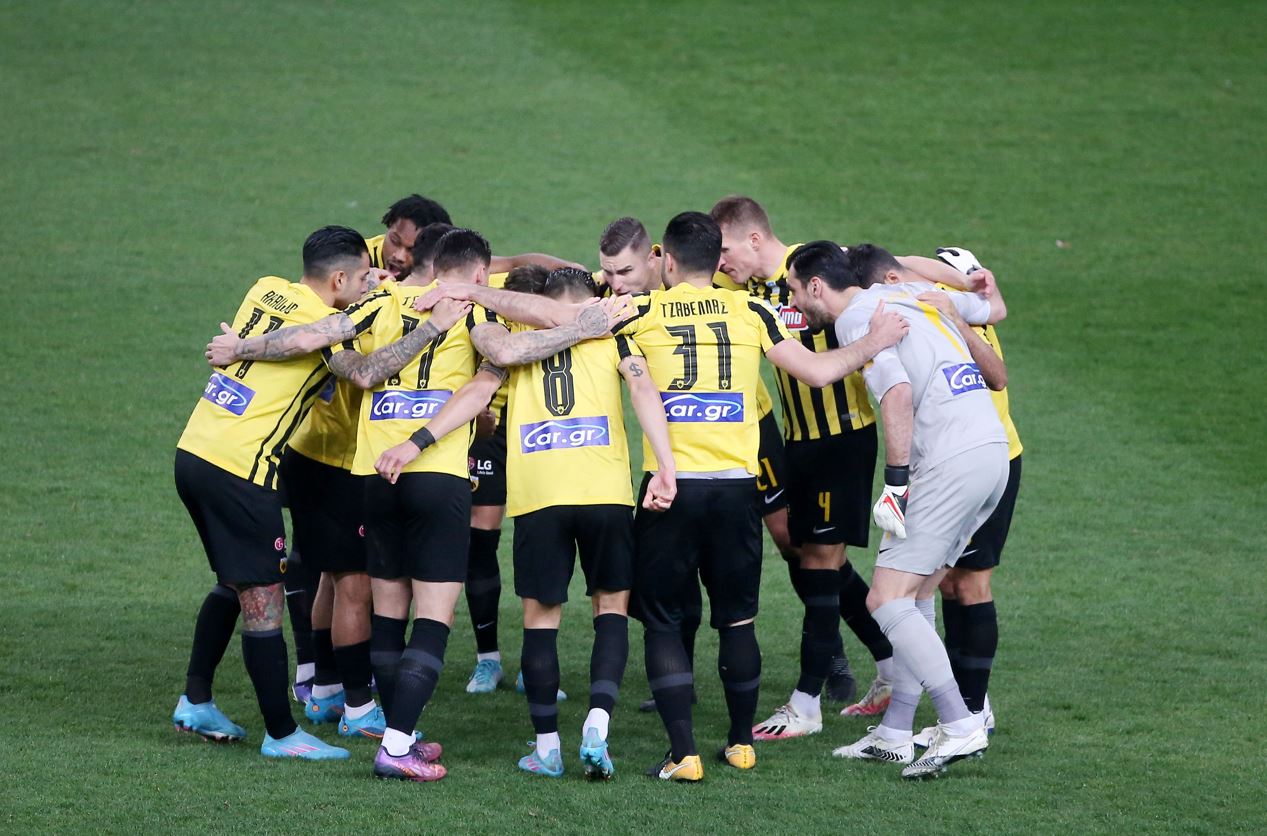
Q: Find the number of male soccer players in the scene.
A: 11